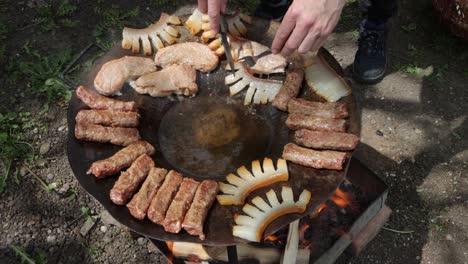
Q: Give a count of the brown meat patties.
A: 14